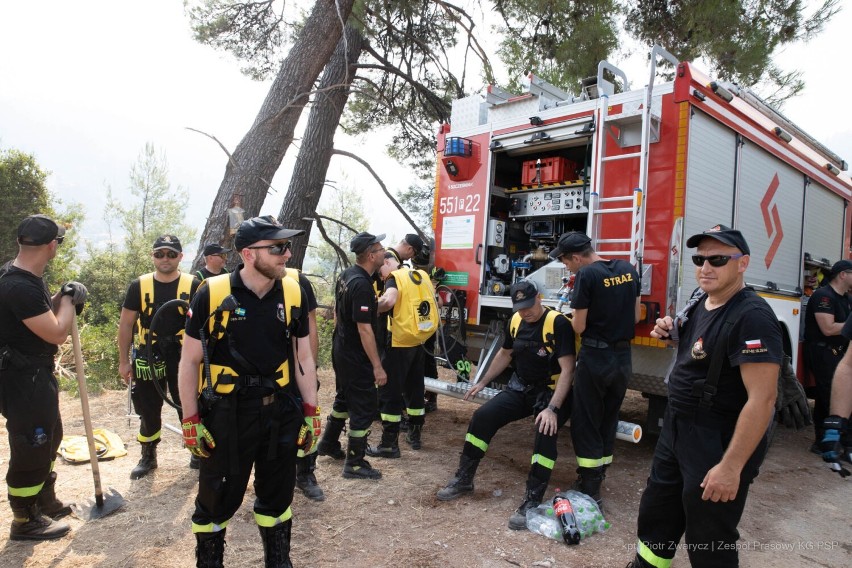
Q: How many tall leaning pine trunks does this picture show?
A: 2